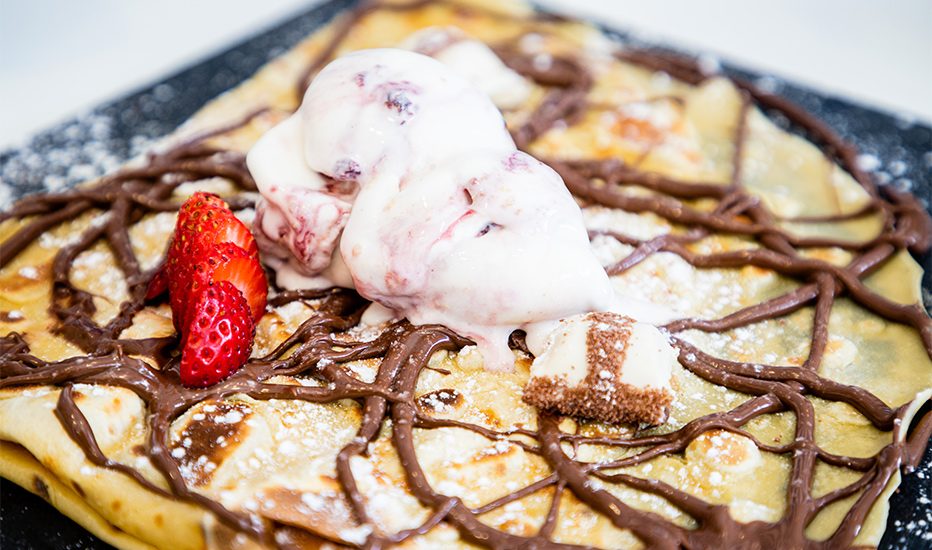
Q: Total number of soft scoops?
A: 2